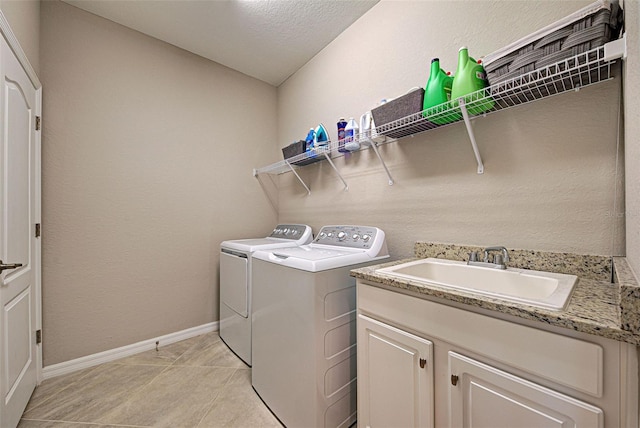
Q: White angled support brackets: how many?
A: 4